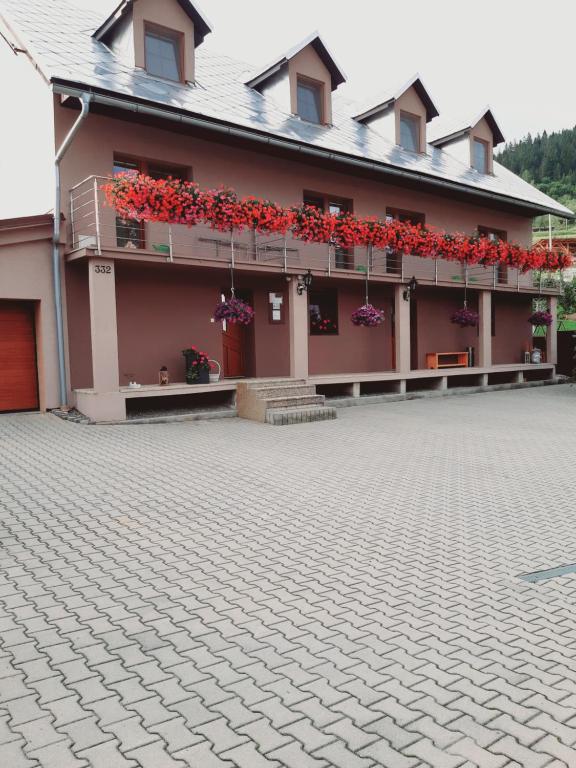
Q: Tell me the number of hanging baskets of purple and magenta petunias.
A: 4